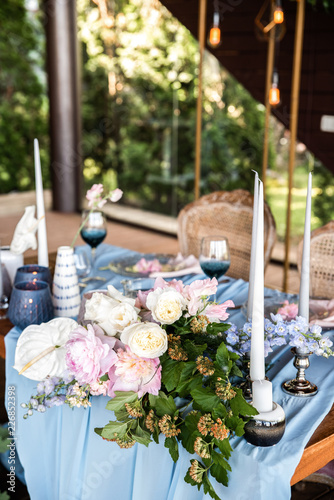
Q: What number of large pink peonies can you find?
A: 2